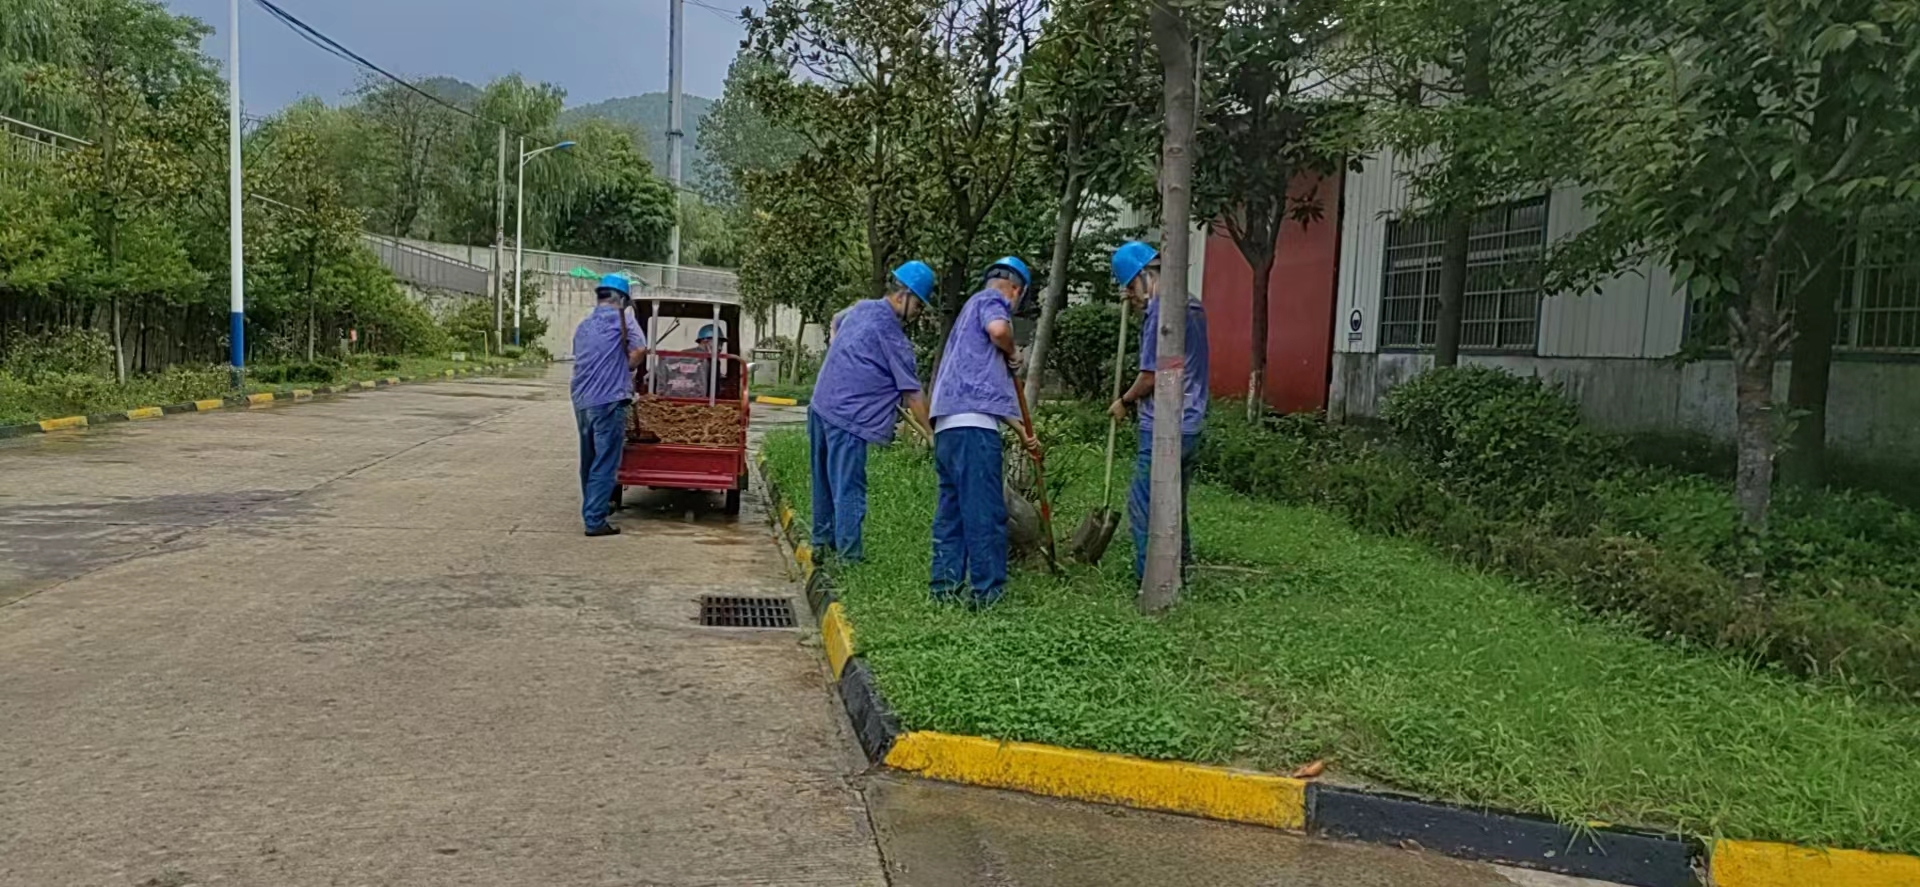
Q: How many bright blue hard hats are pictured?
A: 5